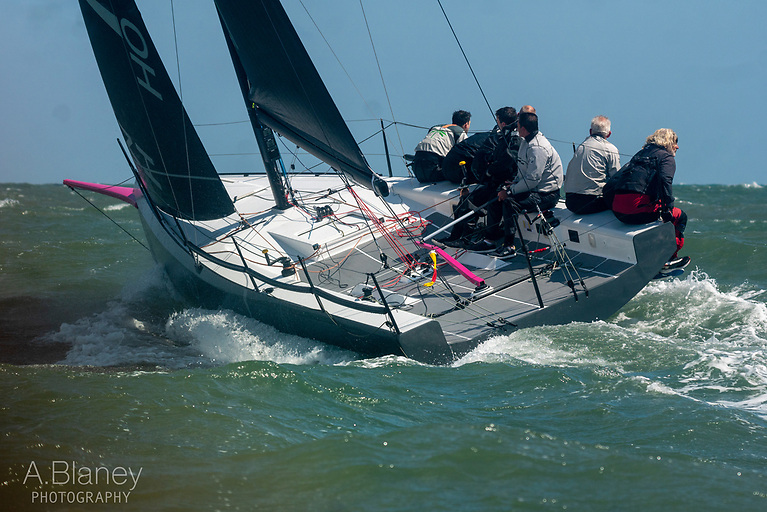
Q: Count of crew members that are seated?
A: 6